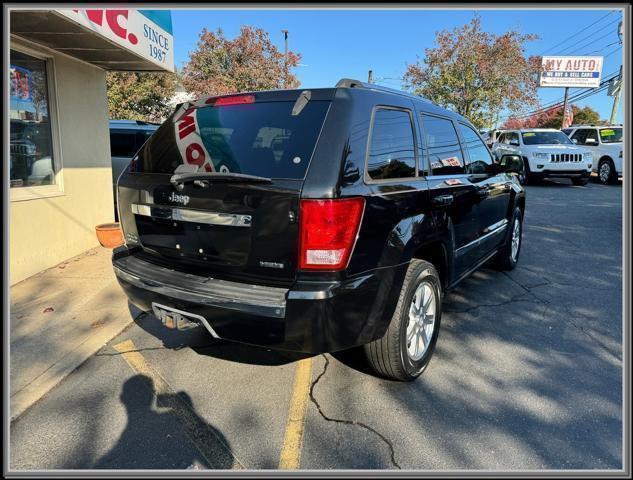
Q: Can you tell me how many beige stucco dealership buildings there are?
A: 1